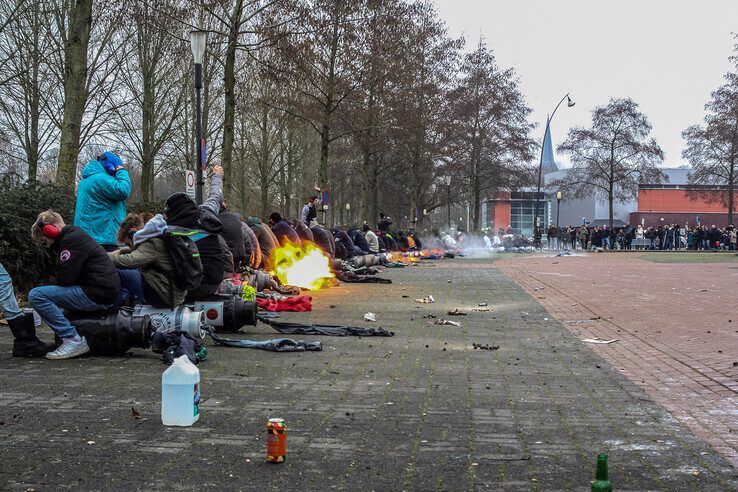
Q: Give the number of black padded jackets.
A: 1